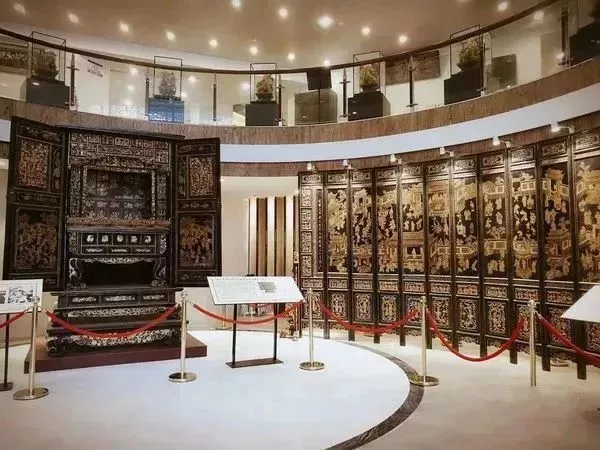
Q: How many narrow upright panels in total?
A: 11